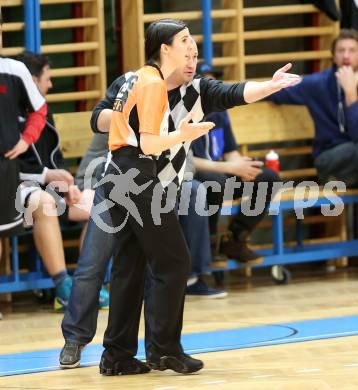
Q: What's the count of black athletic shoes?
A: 2